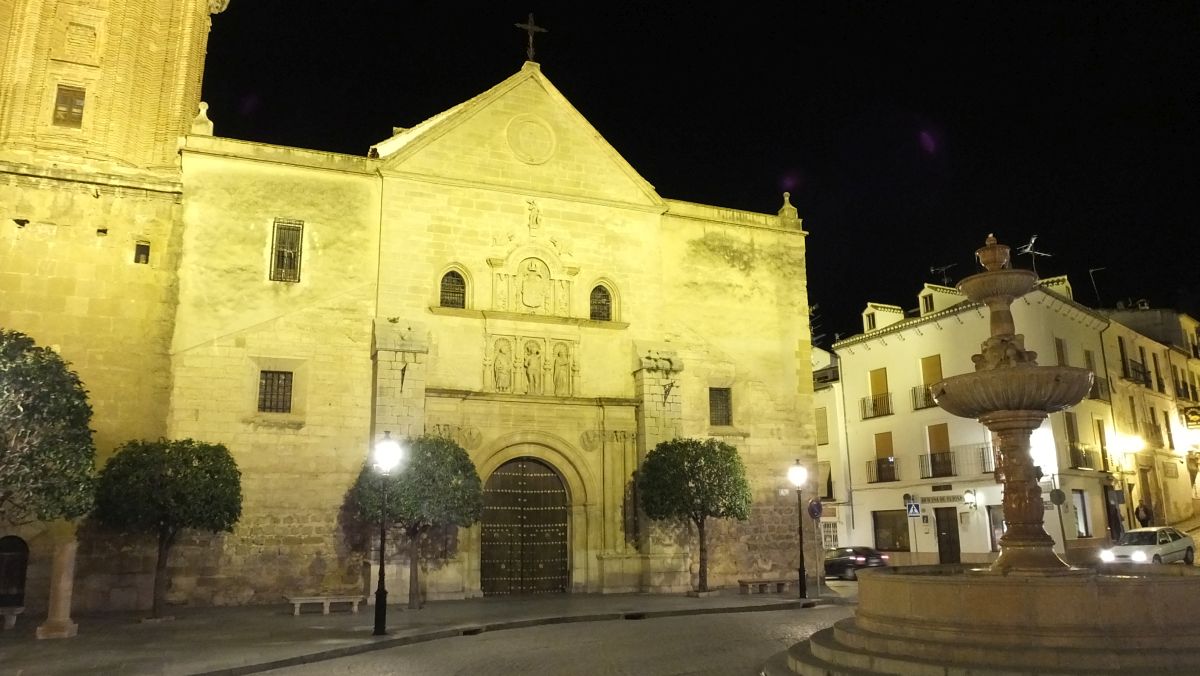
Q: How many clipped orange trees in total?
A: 4